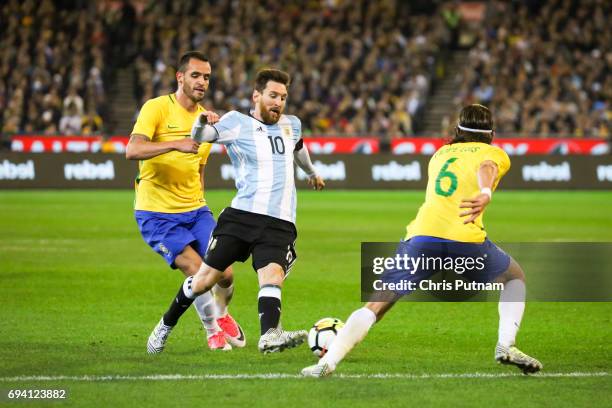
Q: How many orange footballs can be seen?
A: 0